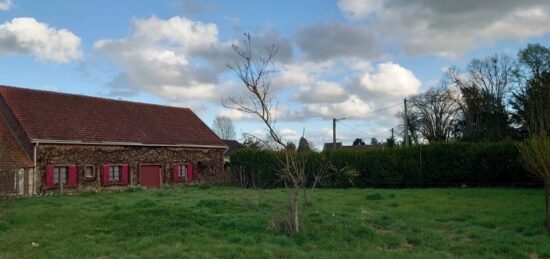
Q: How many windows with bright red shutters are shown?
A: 3